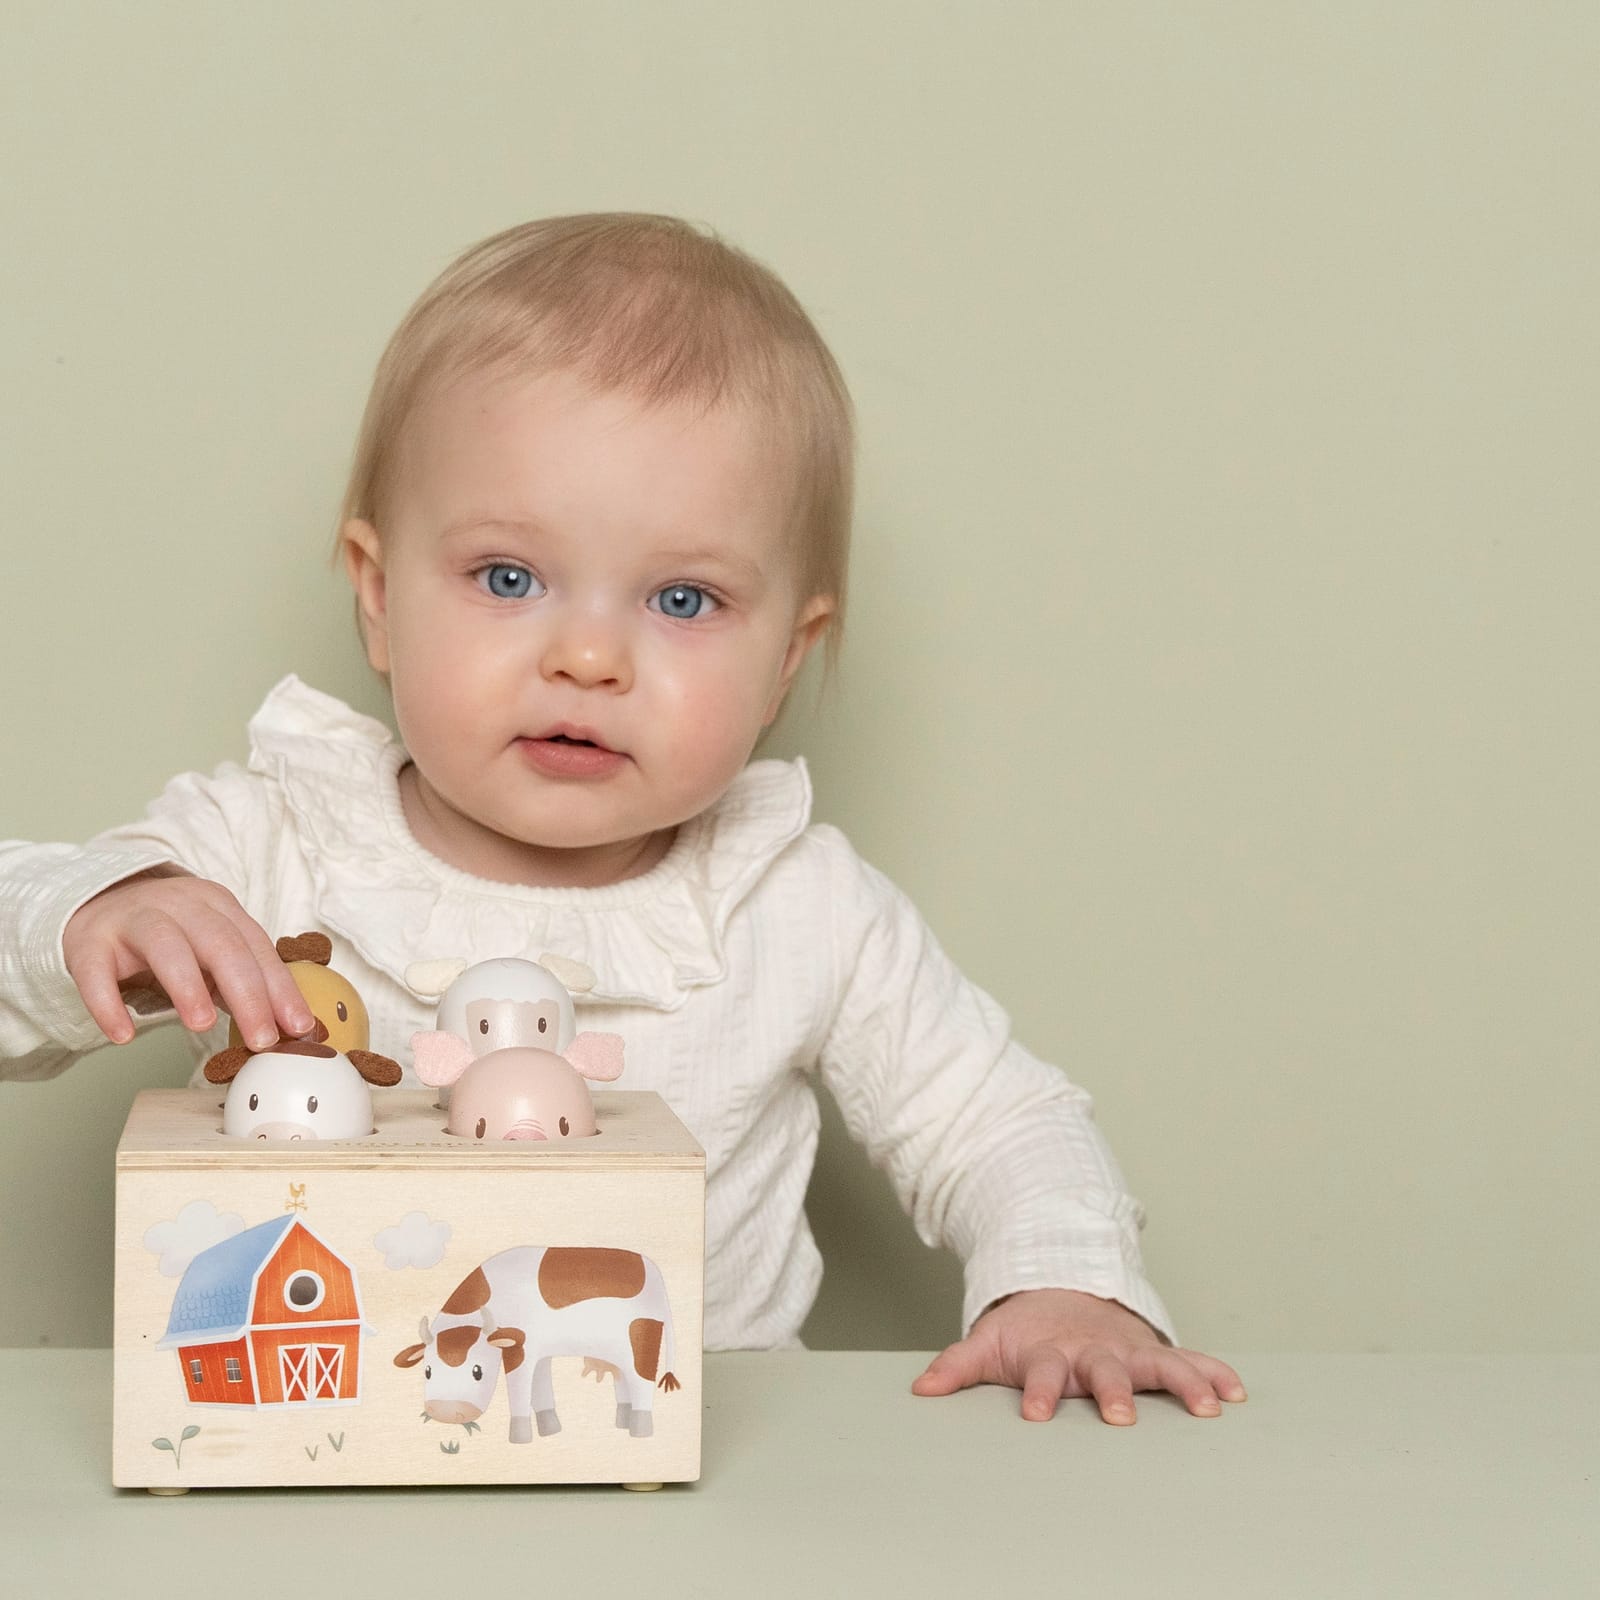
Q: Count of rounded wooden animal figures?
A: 4